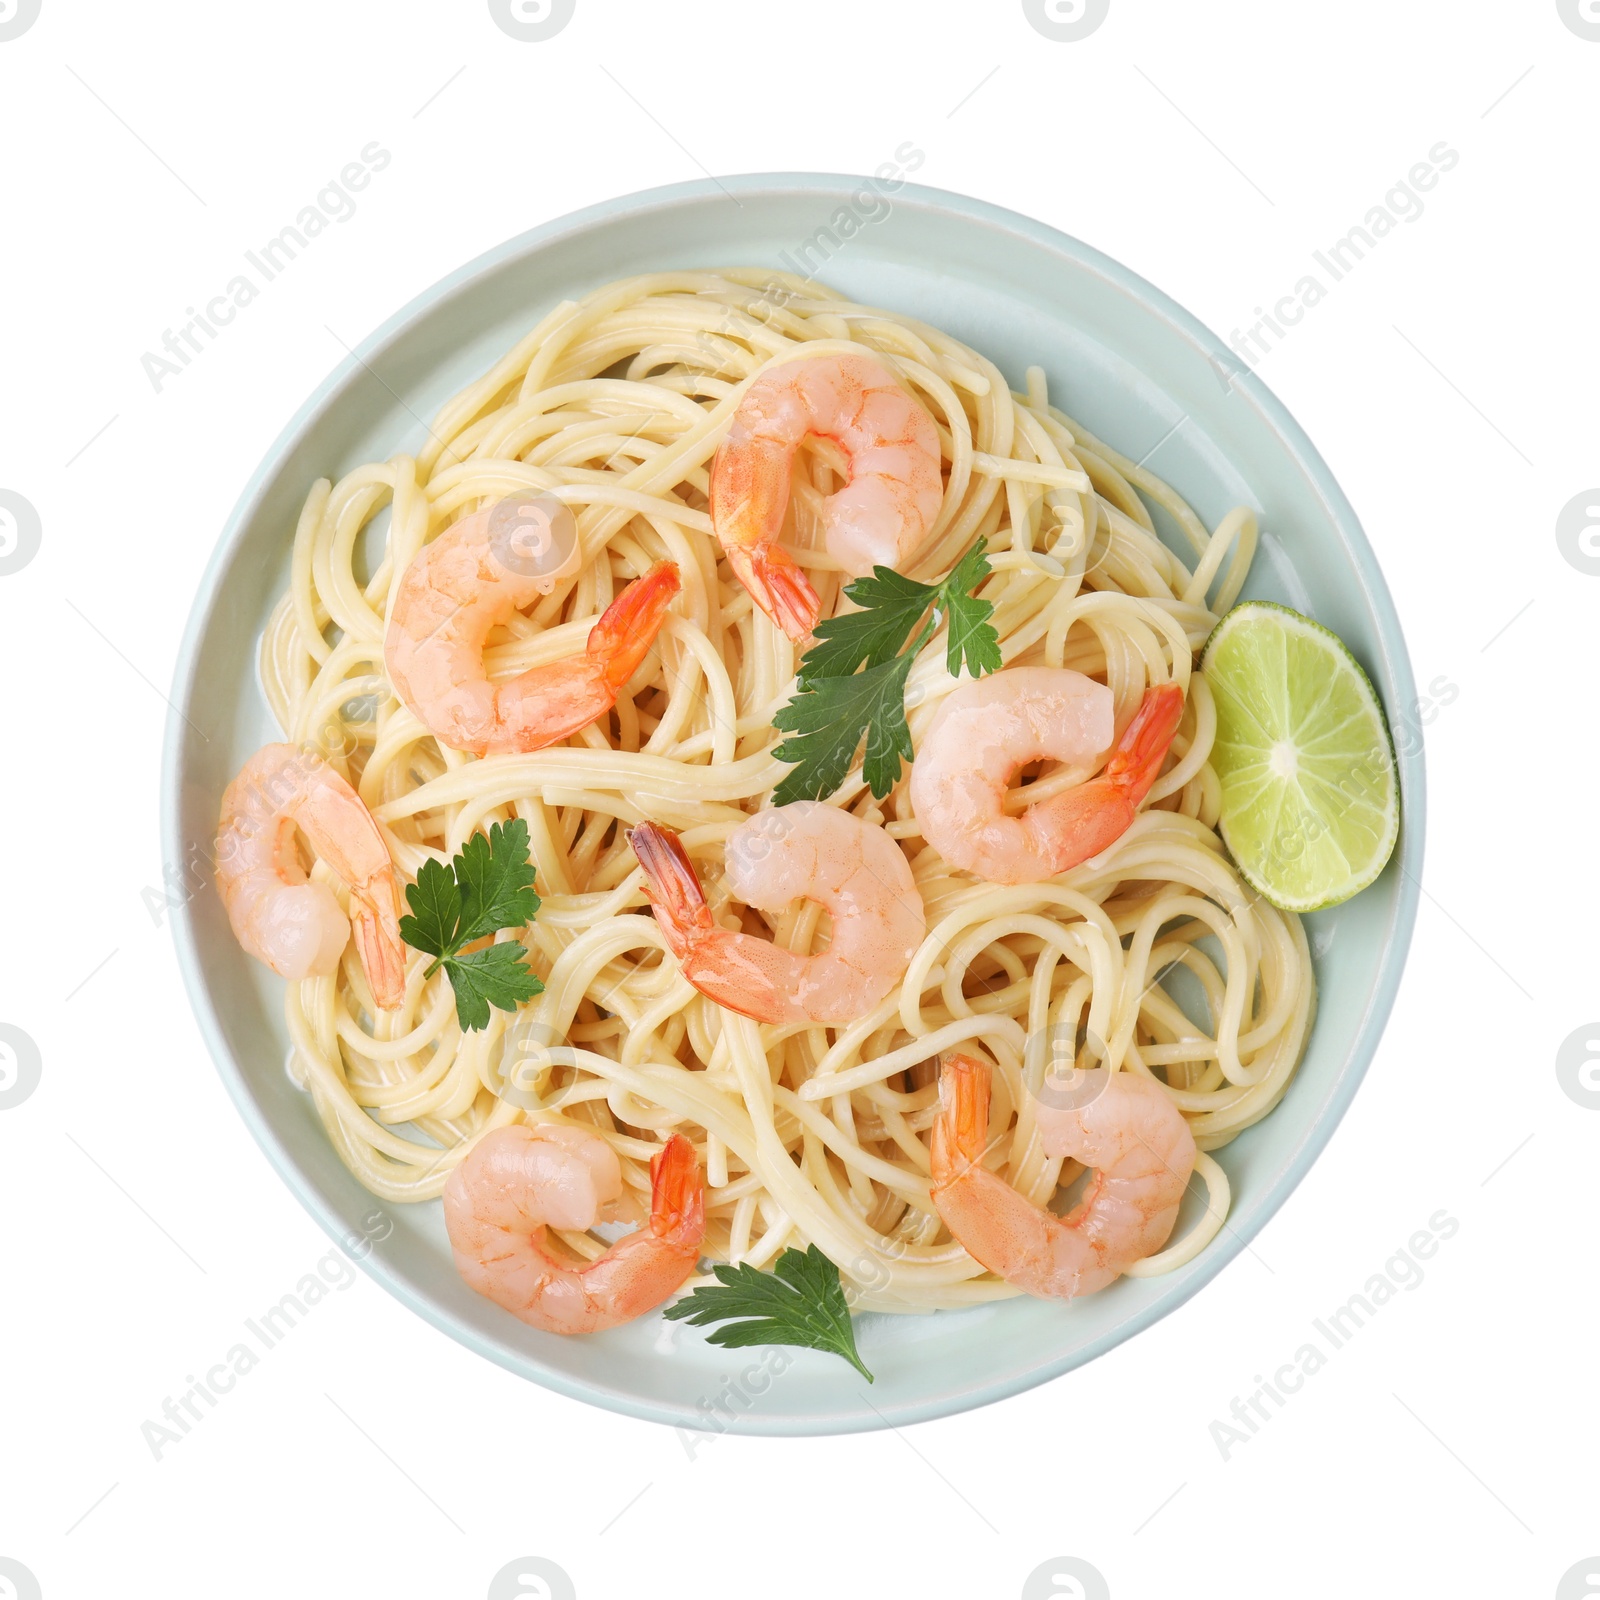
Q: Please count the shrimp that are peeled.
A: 7